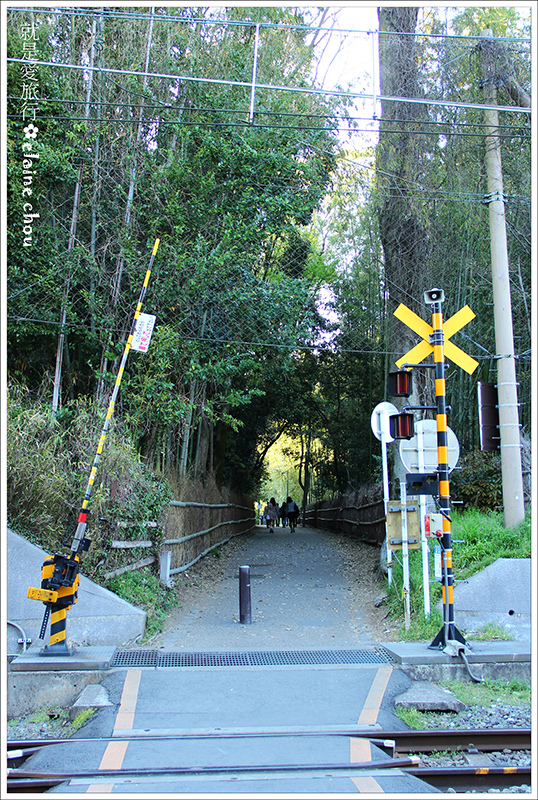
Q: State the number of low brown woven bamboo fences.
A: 2